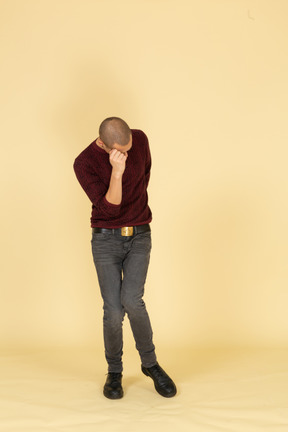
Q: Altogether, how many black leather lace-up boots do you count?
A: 2